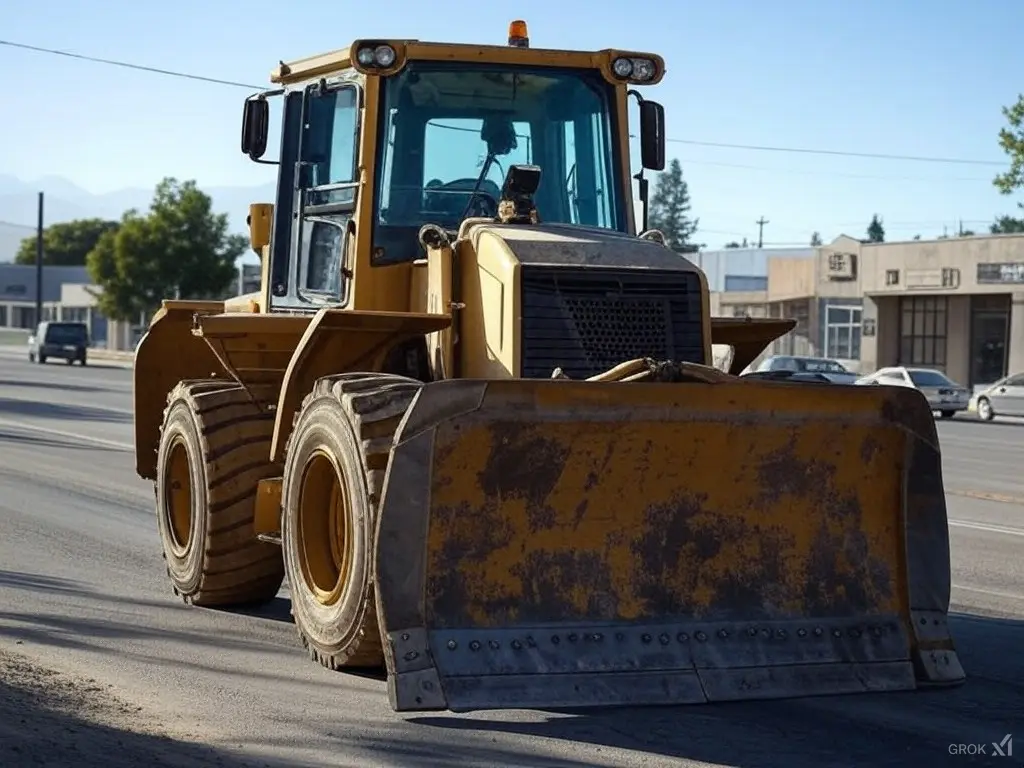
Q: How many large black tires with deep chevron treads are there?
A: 2